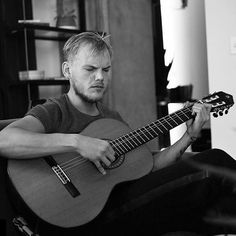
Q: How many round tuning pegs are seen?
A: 3